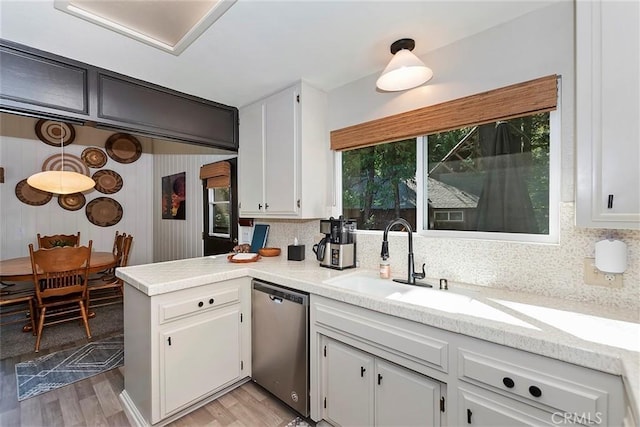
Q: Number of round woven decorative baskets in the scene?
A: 8